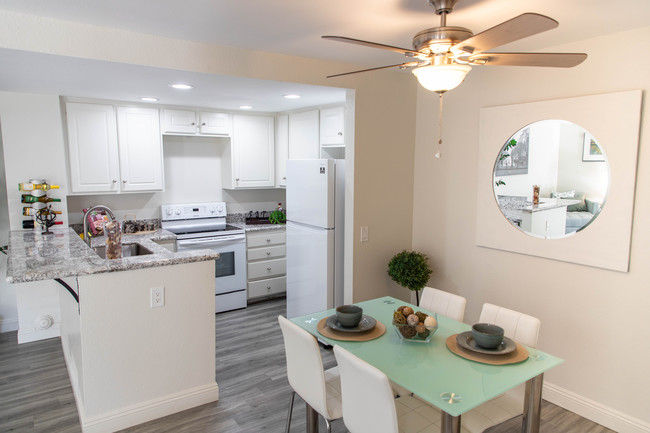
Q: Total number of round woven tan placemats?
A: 2